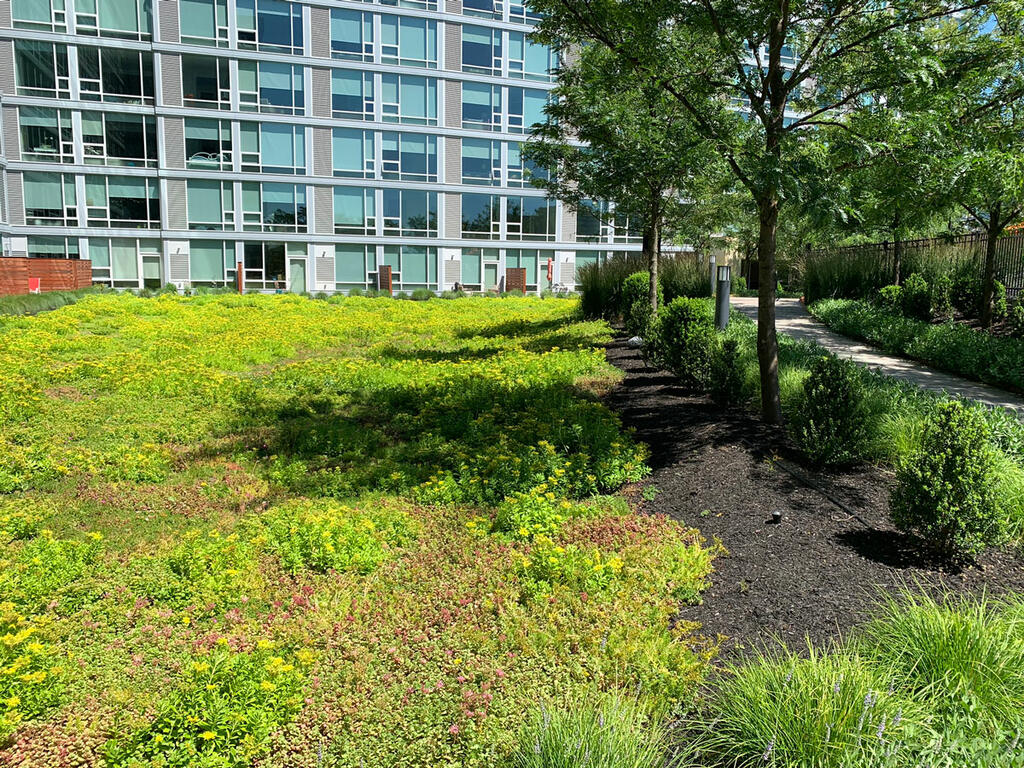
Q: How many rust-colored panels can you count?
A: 4